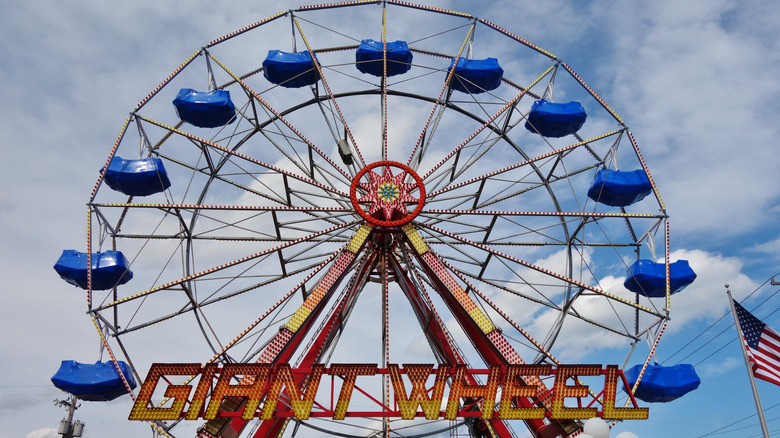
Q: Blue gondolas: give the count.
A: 11